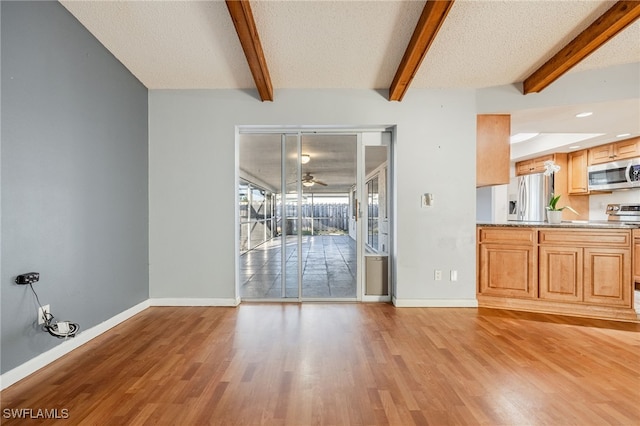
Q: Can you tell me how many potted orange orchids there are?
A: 0